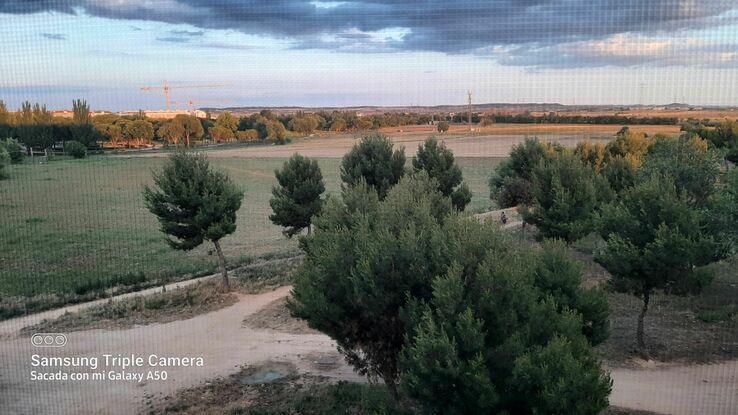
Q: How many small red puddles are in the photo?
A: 0